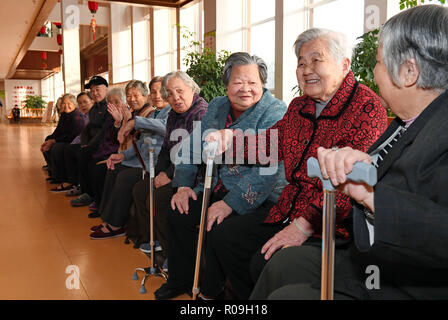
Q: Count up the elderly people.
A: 11